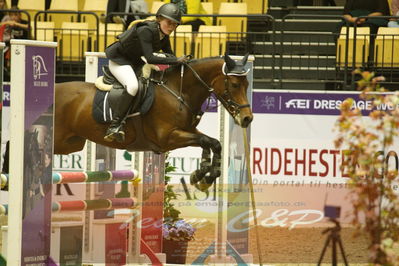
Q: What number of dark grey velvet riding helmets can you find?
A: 1